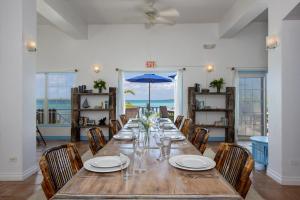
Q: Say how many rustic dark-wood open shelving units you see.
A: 2